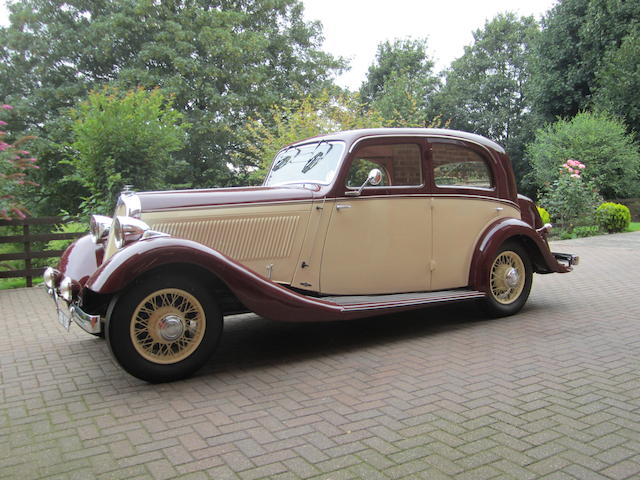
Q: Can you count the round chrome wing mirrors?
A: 1